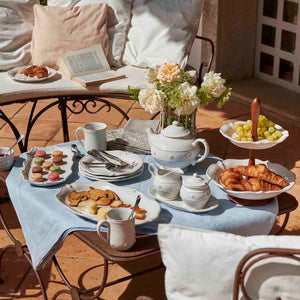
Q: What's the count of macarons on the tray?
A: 9